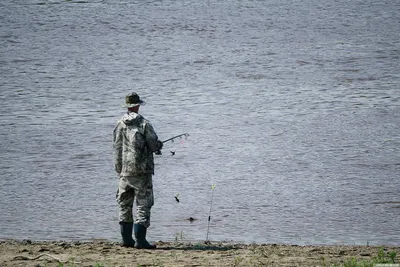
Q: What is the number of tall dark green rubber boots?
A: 2